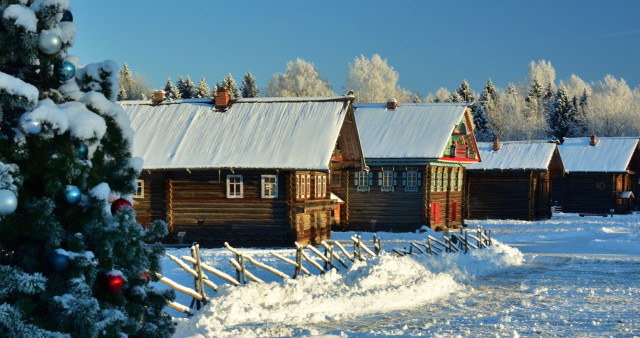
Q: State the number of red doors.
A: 2